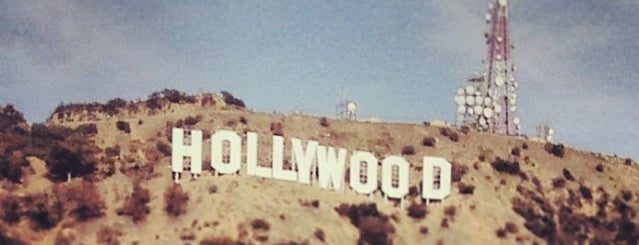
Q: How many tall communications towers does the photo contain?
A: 1